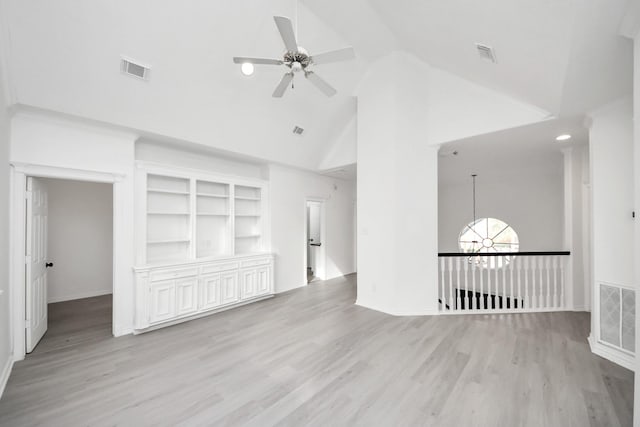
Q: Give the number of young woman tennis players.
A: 0